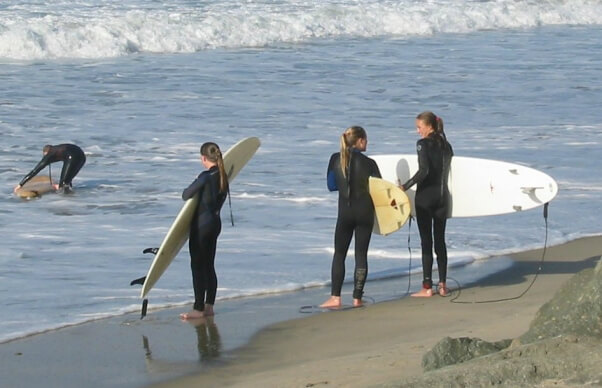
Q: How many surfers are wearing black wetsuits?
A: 4